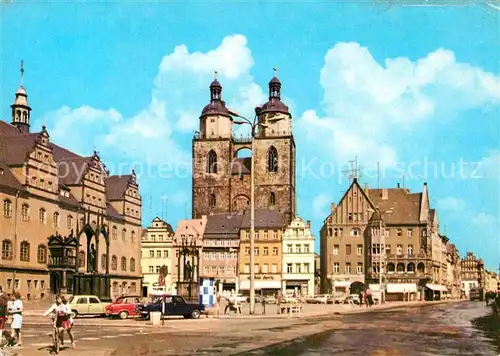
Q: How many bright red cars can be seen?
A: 1